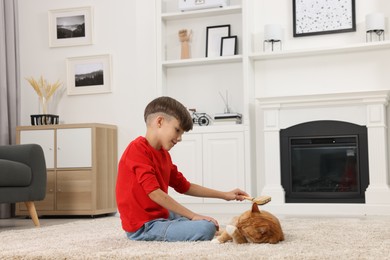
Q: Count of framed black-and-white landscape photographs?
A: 2